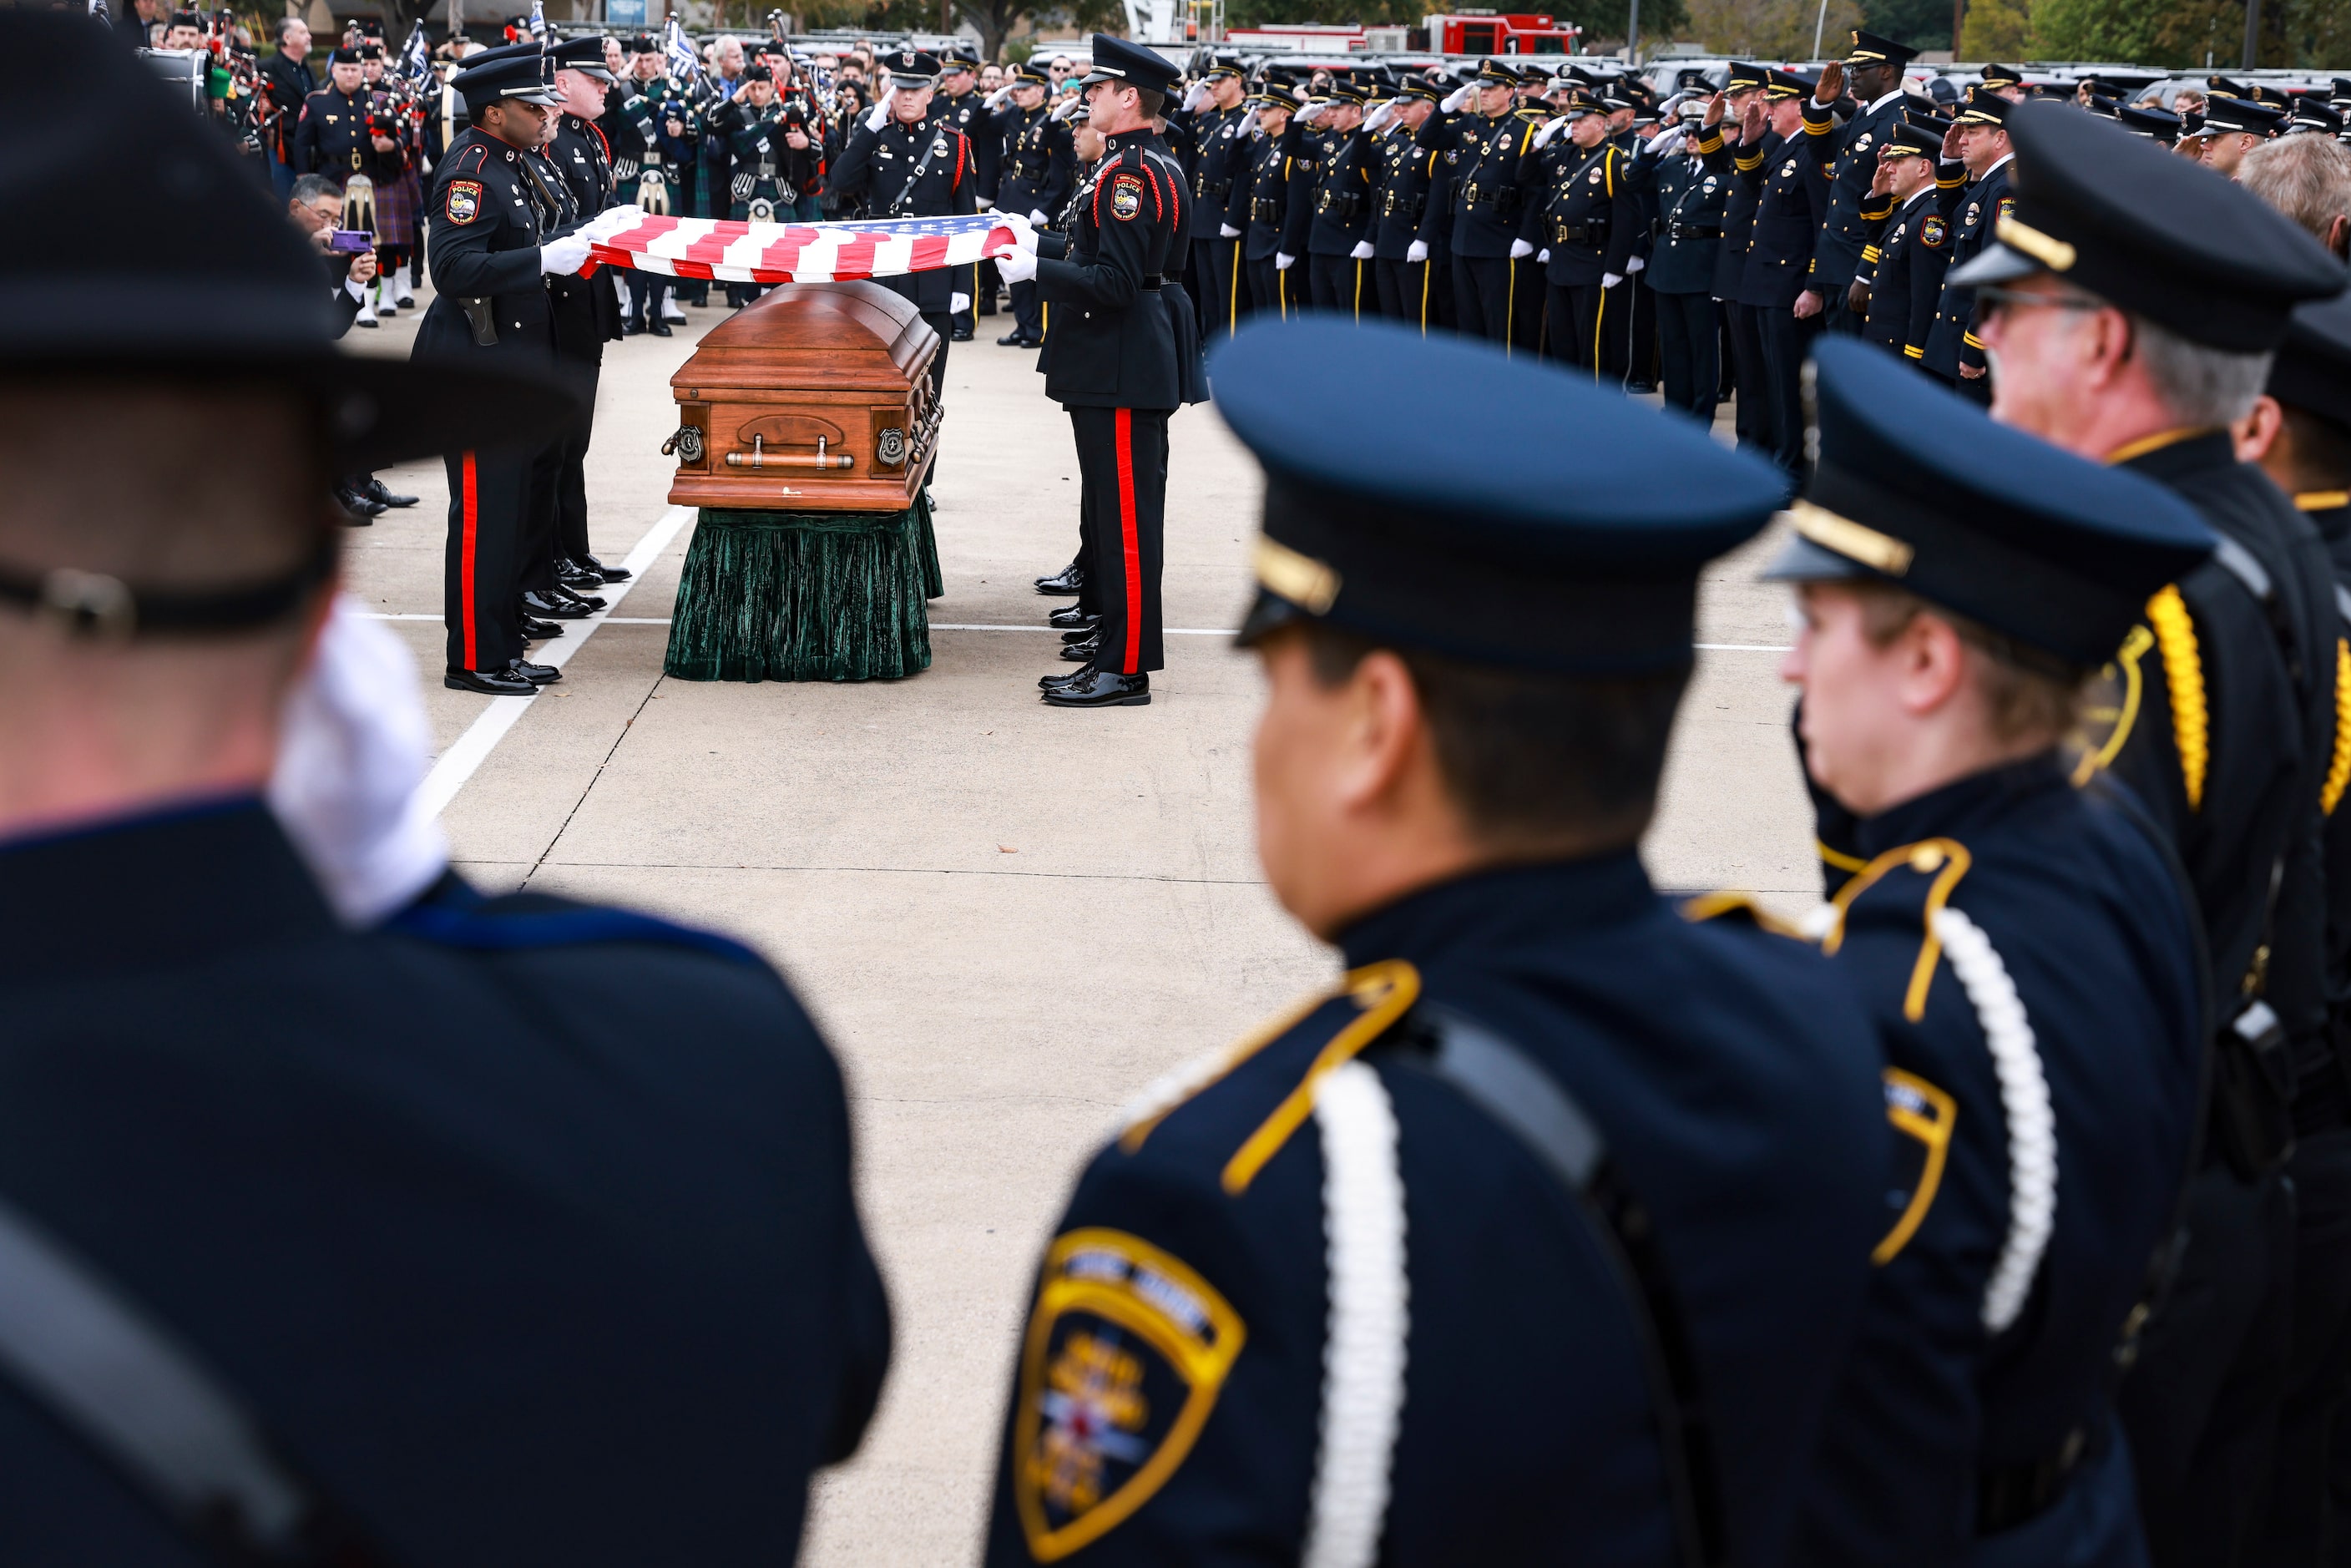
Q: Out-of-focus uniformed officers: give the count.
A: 5